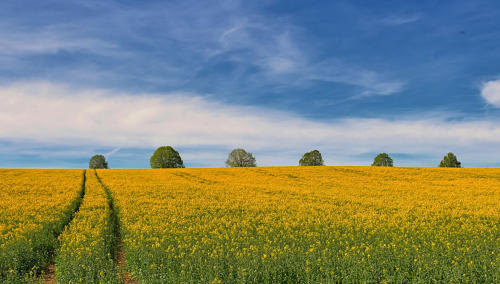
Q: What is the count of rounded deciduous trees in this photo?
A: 6